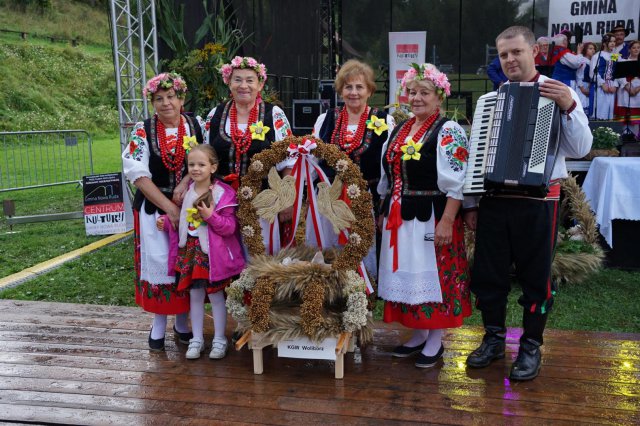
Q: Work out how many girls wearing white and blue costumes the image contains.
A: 2